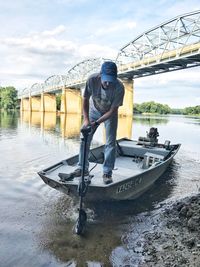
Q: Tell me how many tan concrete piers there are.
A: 5